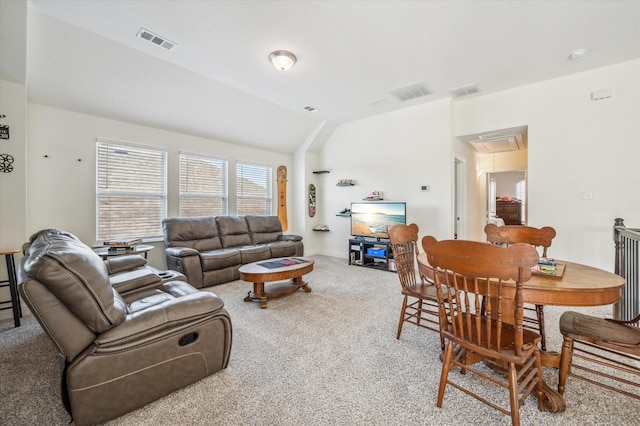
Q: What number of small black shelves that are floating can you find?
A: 5